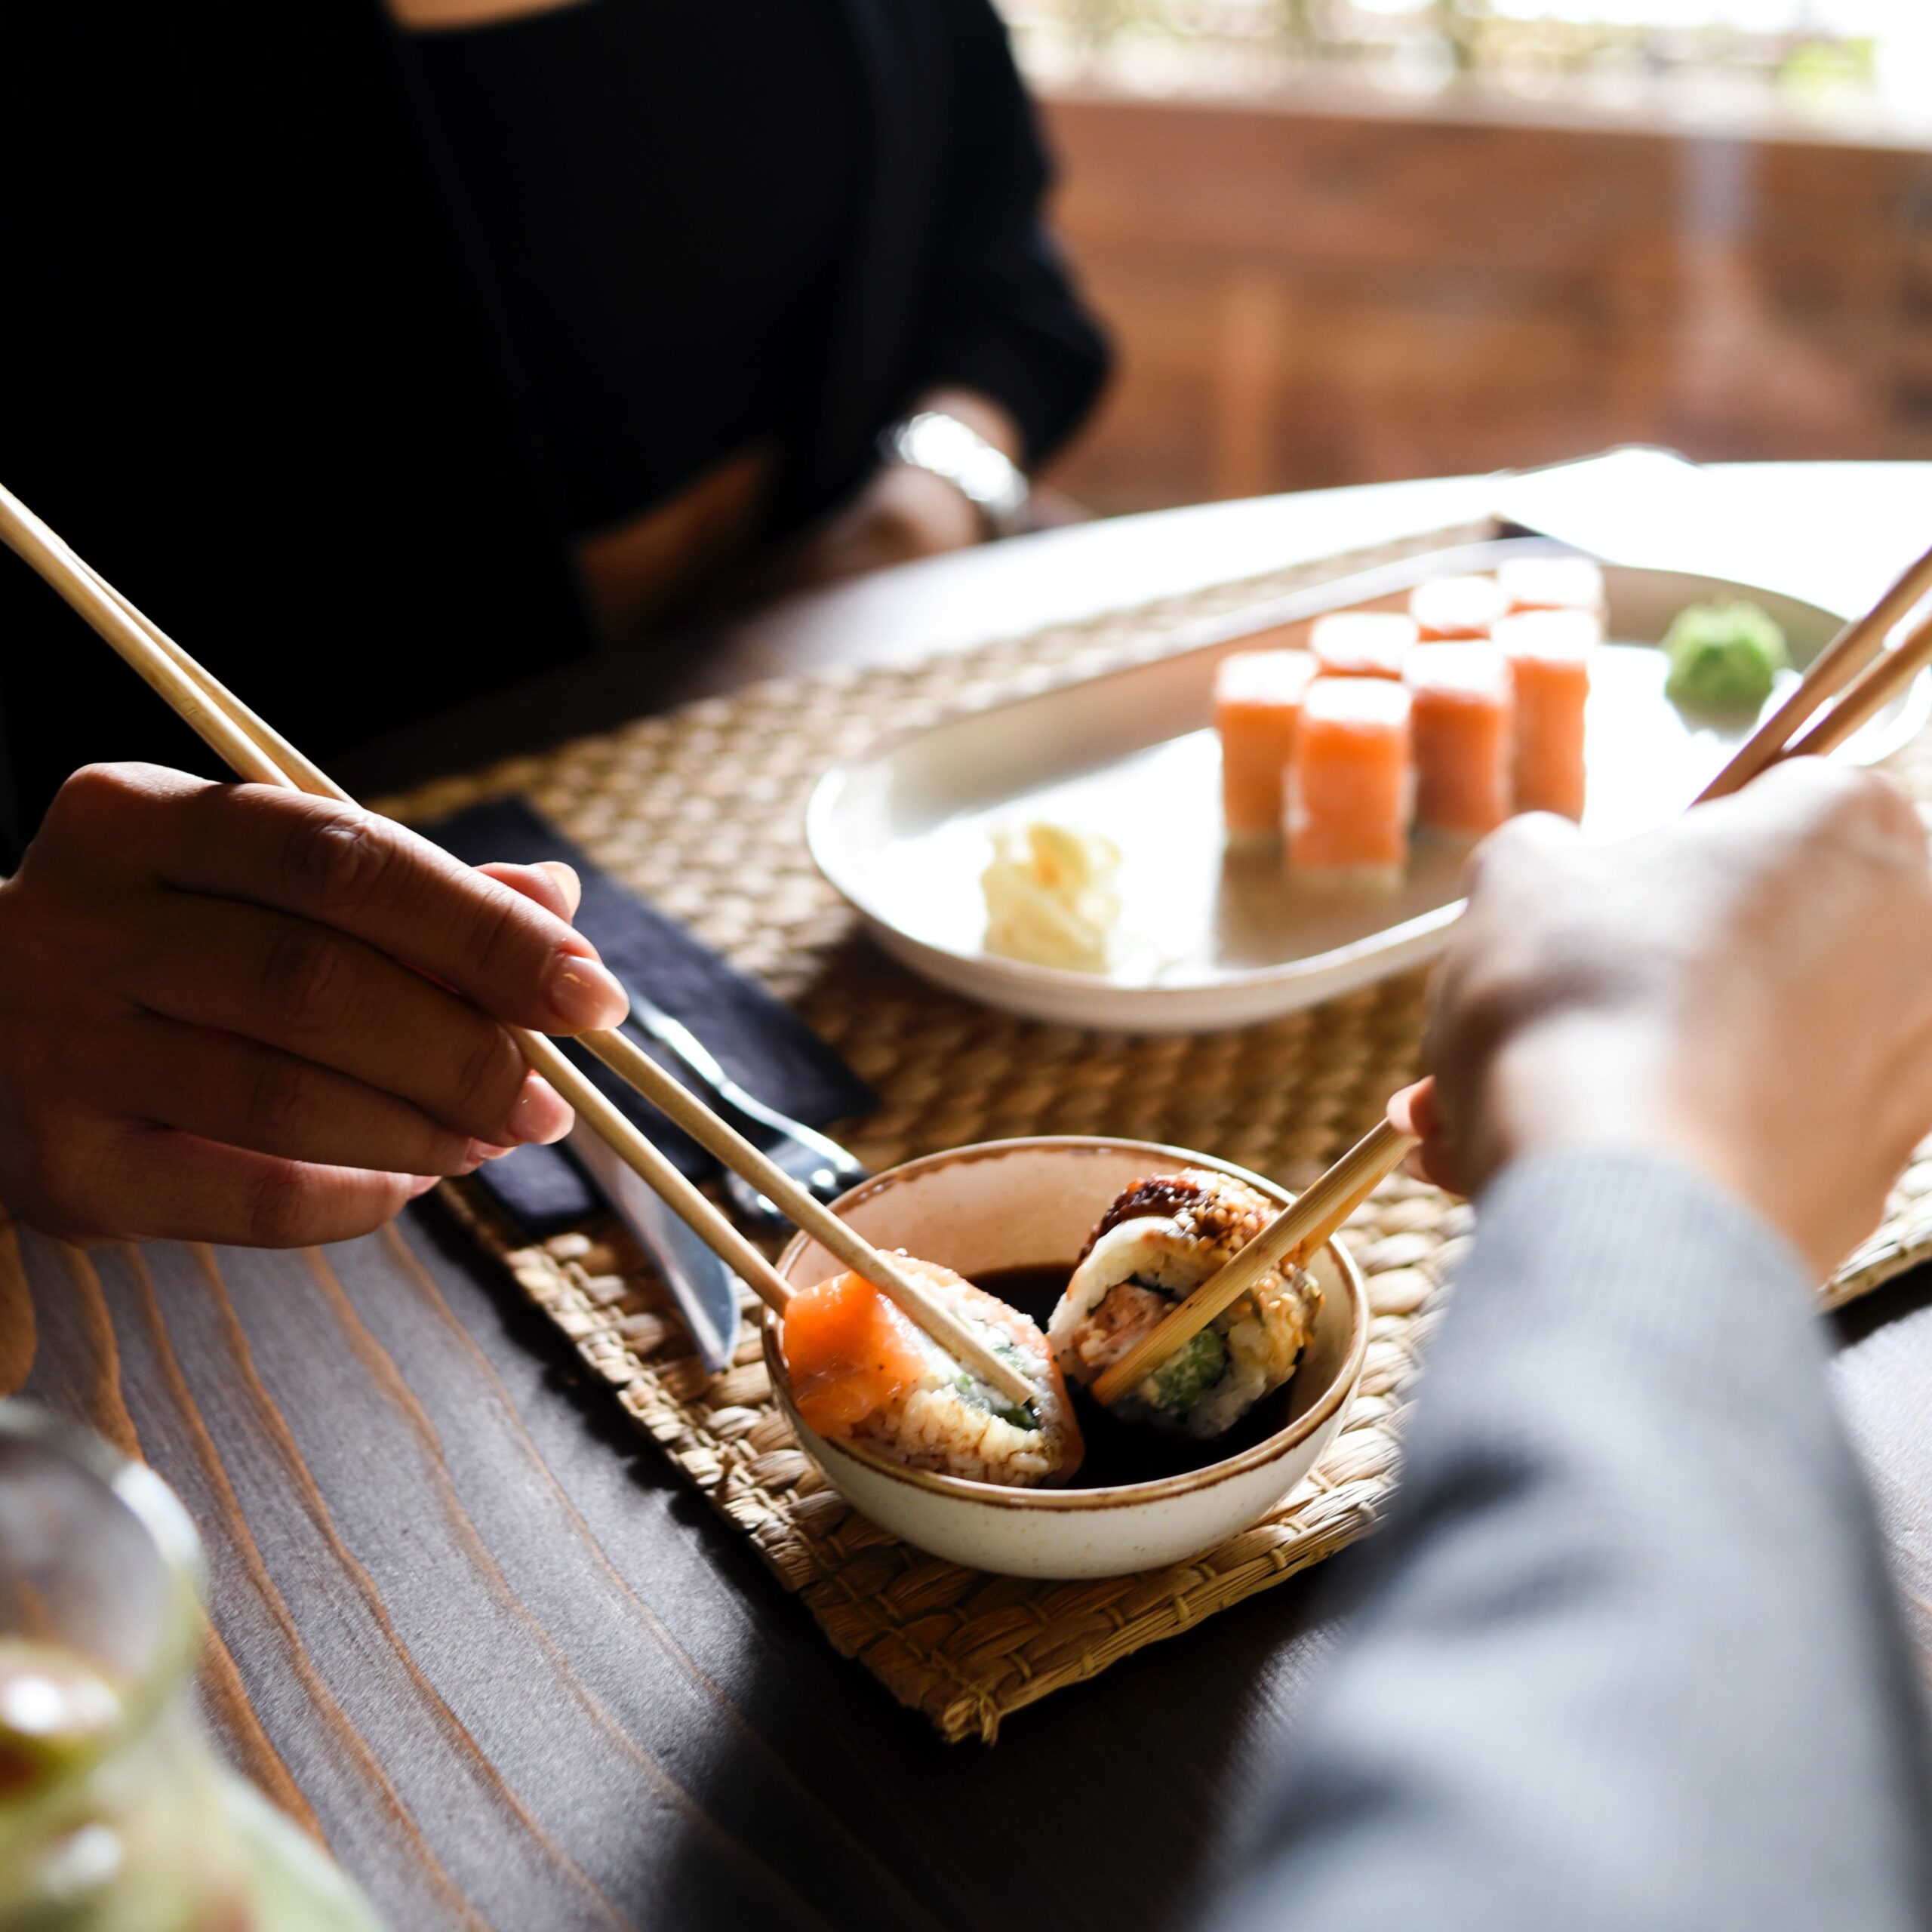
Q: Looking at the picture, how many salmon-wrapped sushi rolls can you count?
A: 8